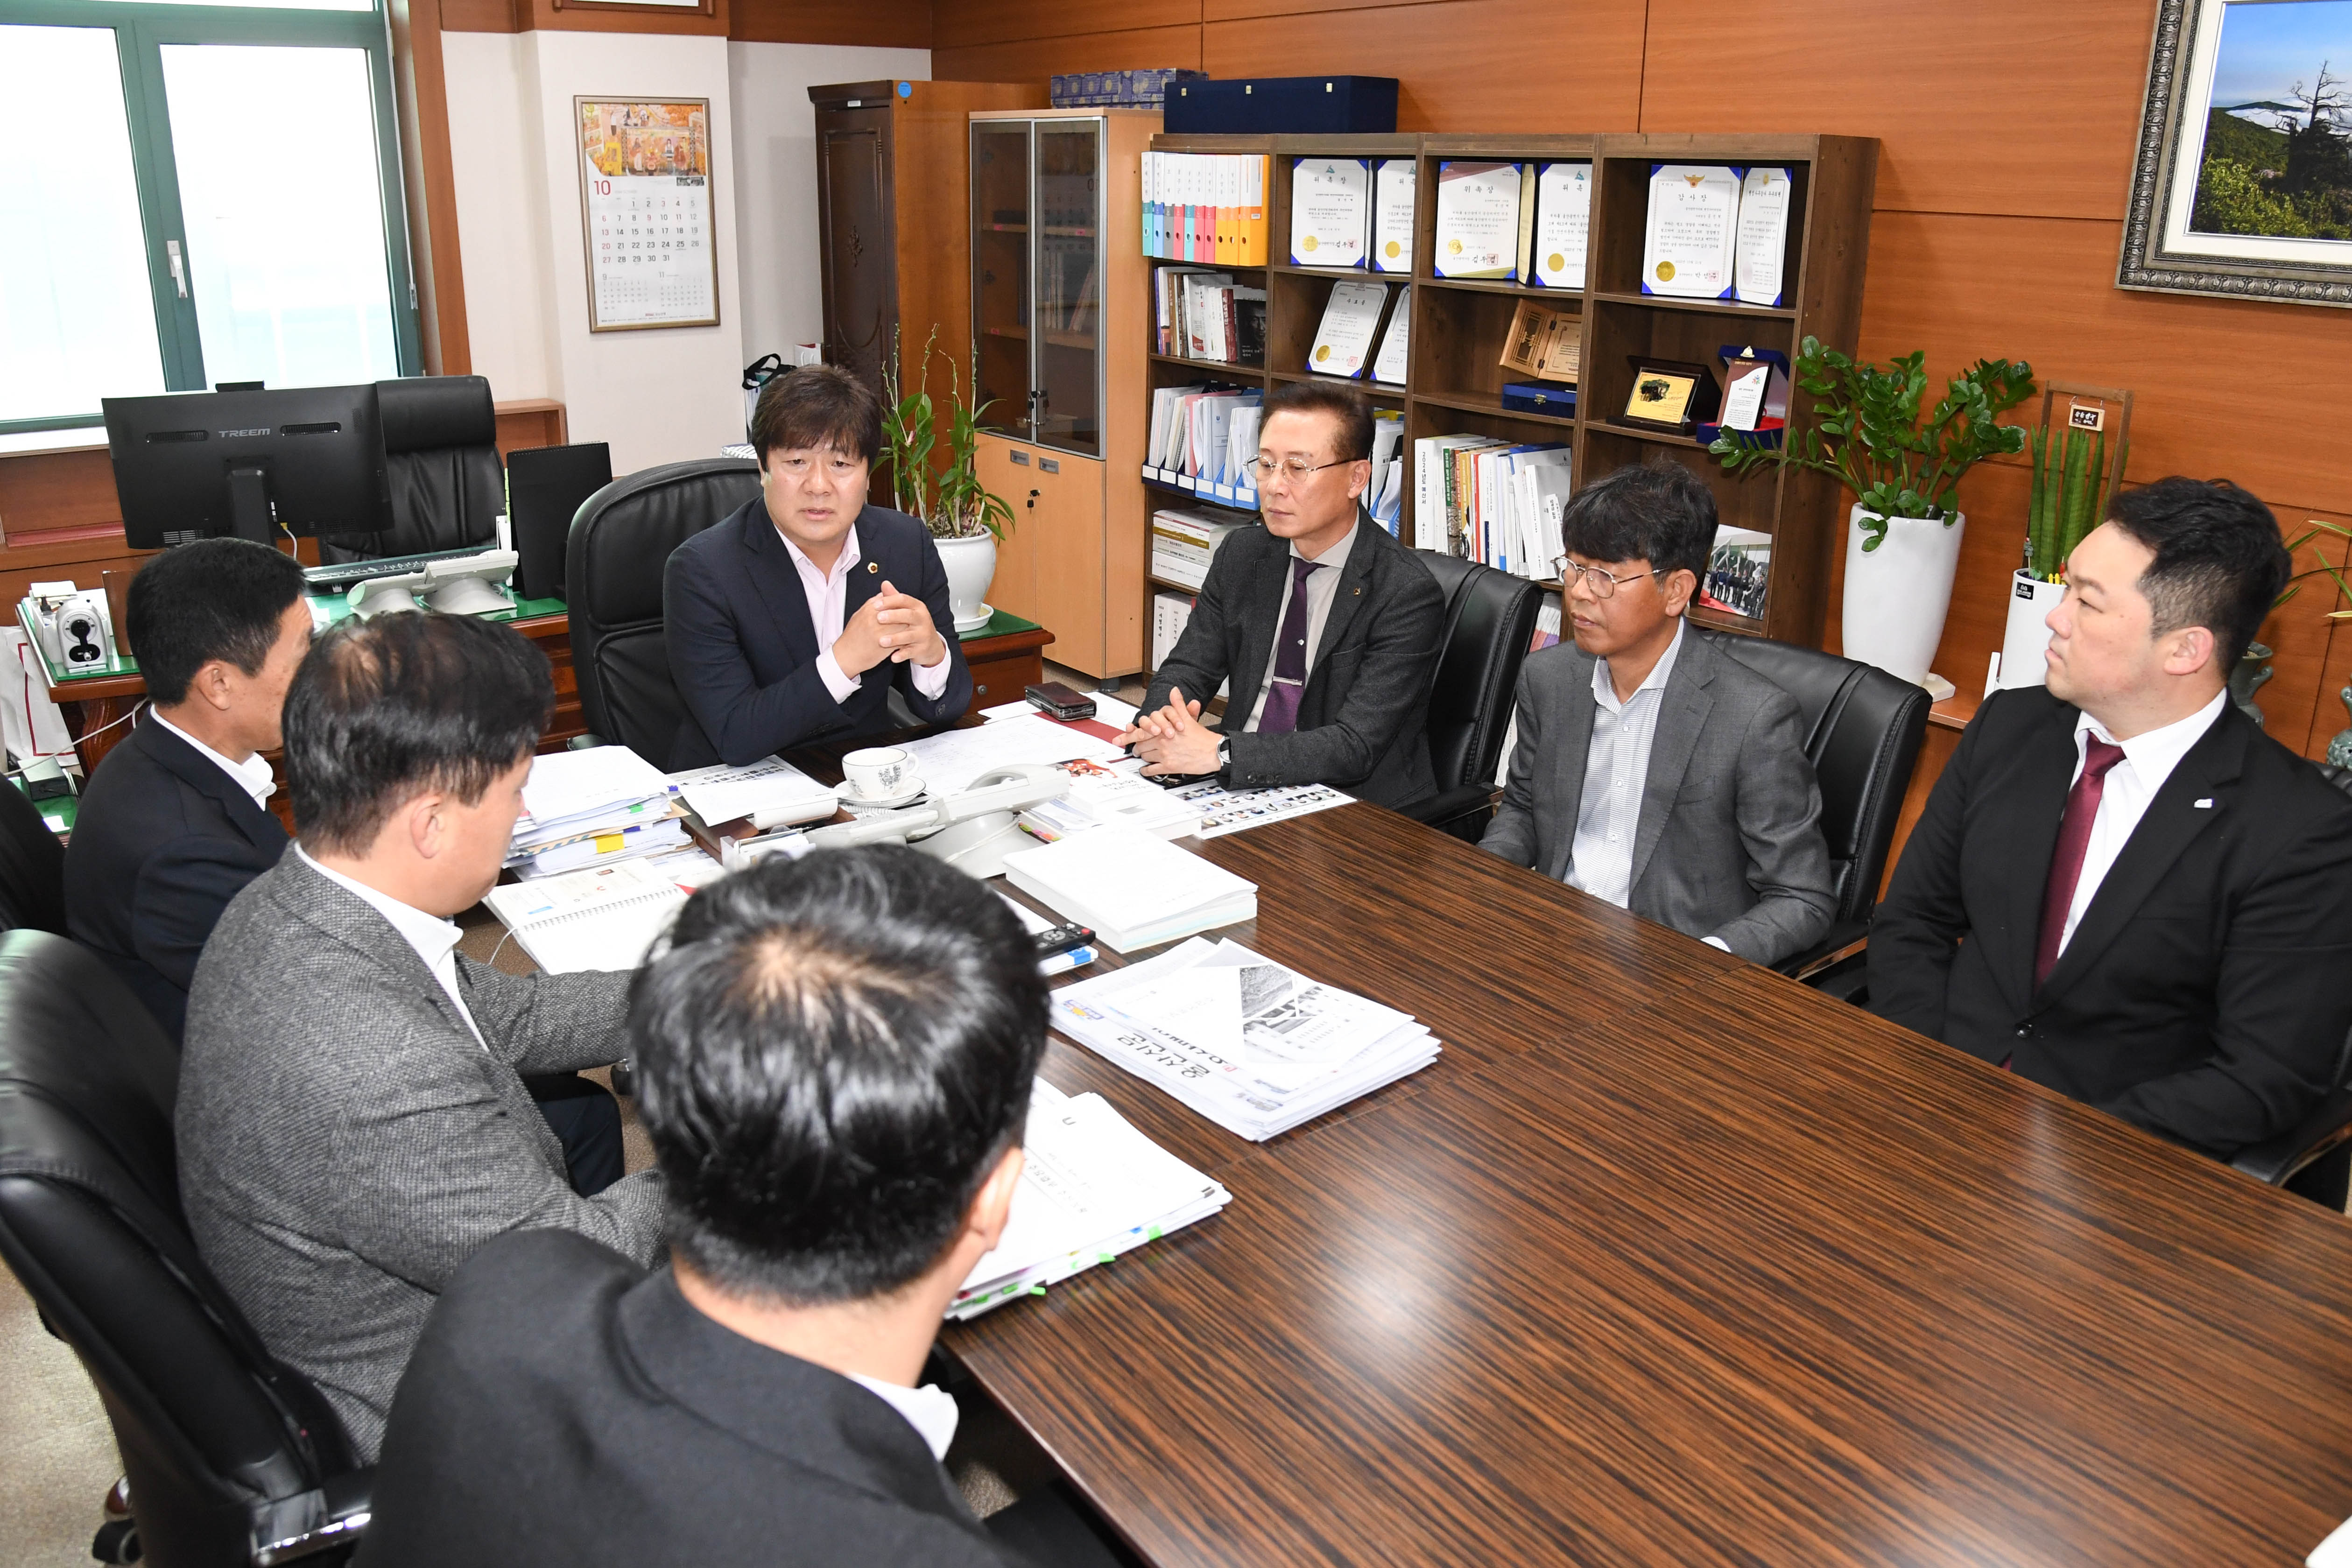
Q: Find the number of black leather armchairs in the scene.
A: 7